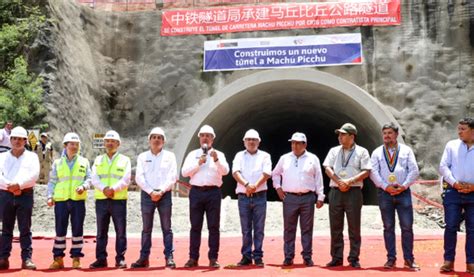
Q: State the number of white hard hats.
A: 6